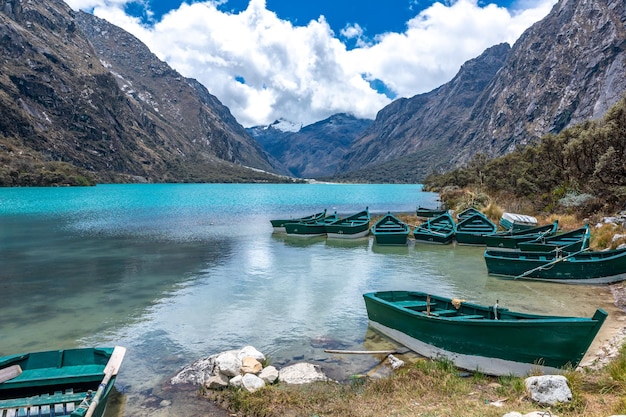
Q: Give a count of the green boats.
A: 14